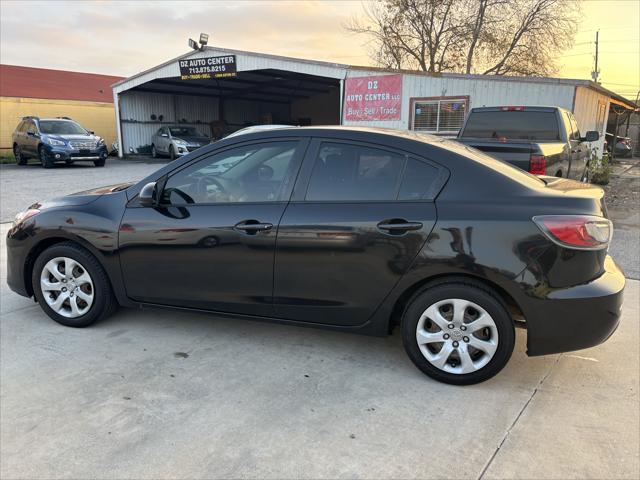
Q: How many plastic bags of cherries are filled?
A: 0